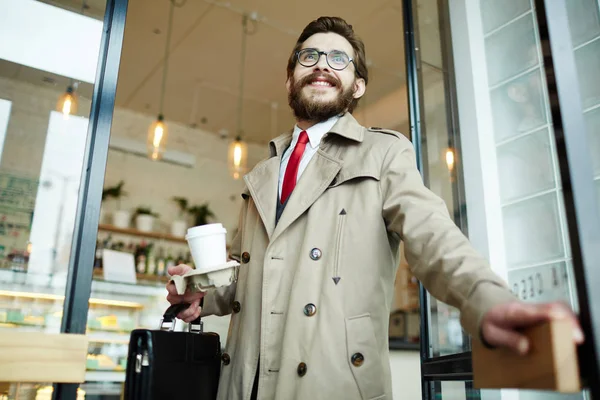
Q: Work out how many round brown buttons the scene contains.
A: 7